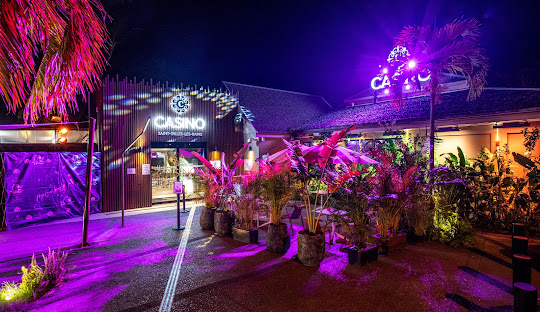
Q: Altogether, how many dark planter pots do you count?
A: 7